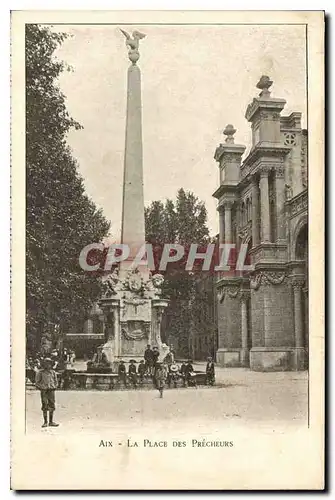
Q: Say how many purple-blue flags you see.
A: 0